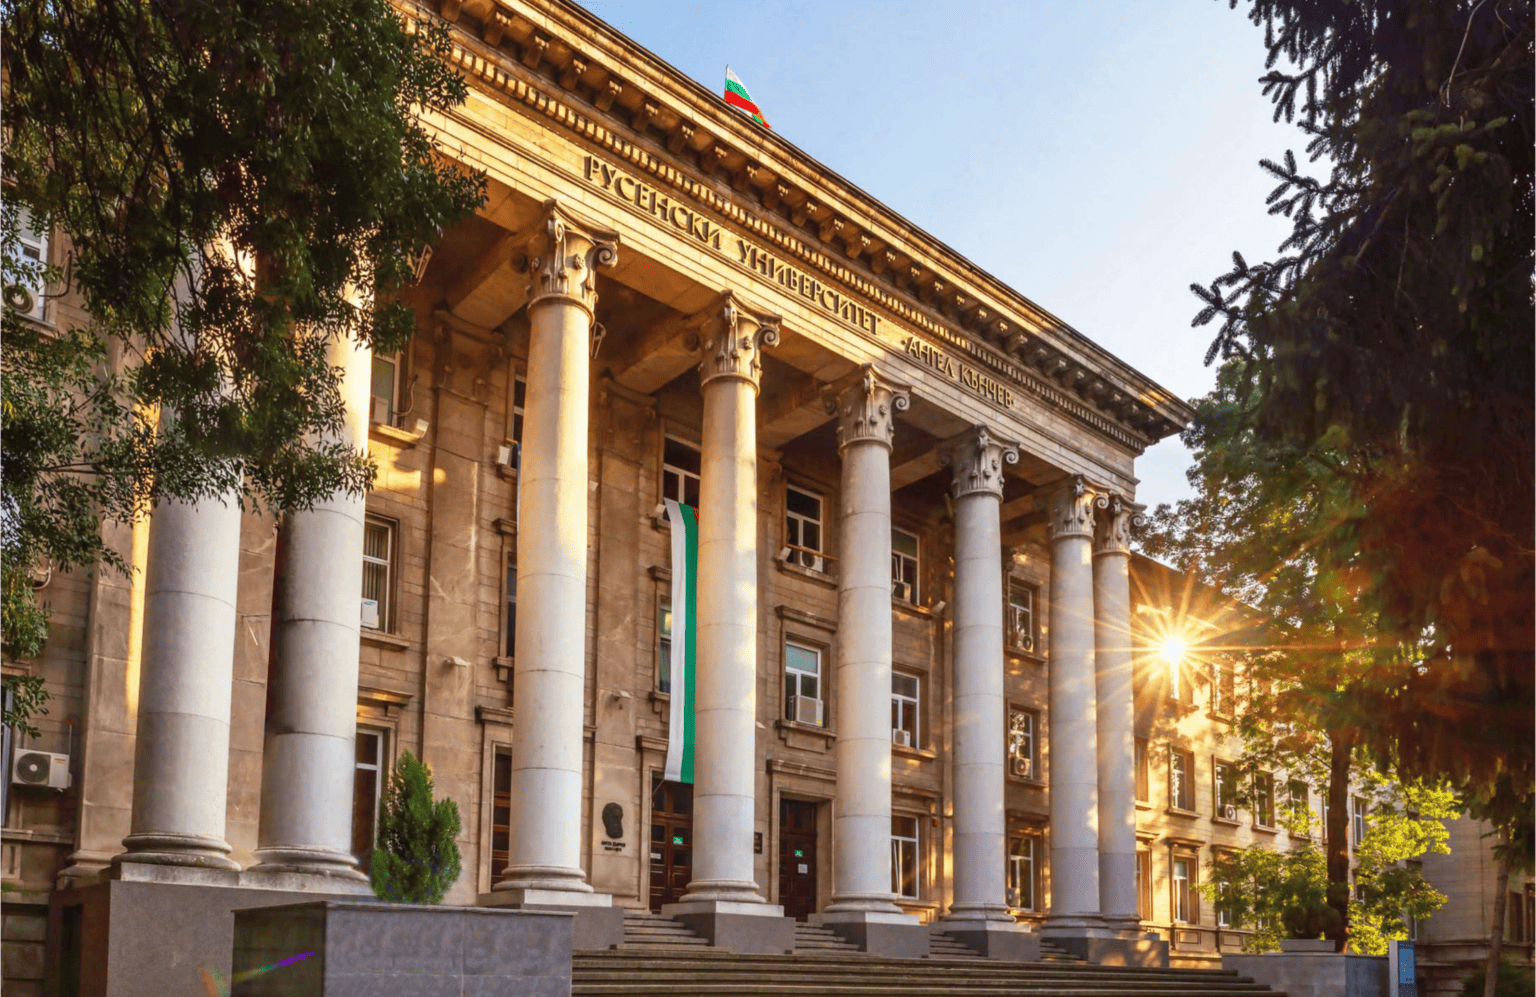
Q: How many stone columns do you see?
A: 8